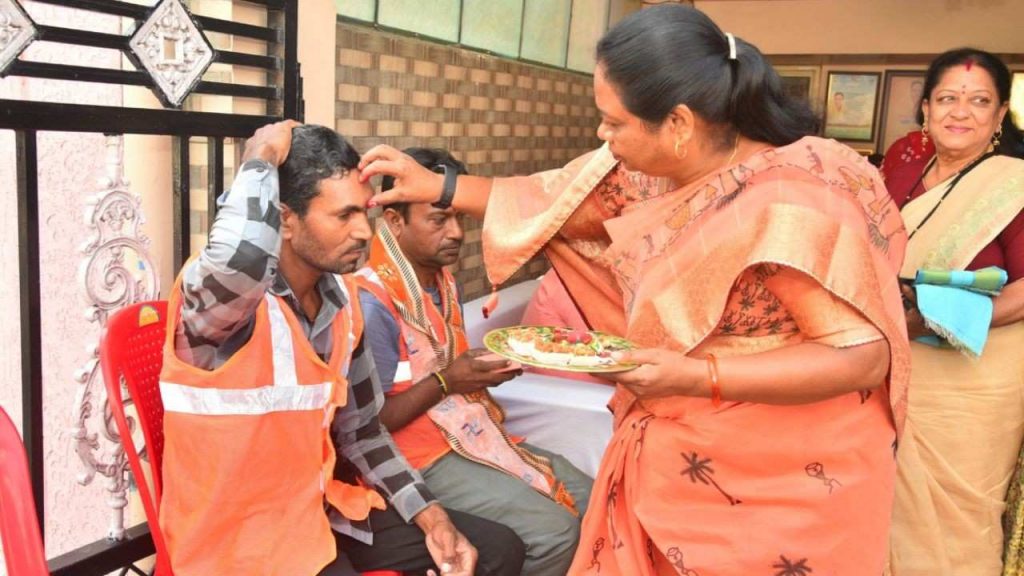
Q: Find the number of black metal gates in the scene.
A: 1